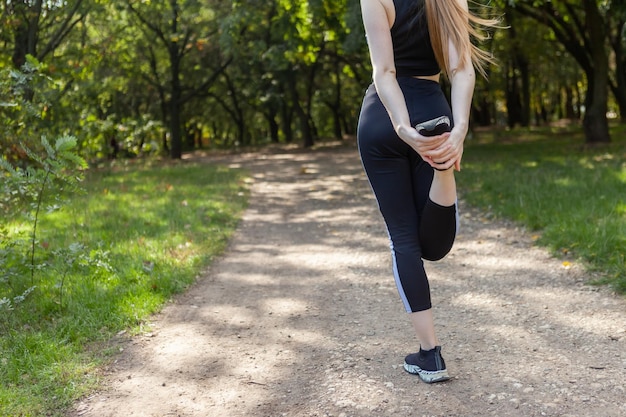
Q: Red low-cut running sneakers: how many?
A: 0